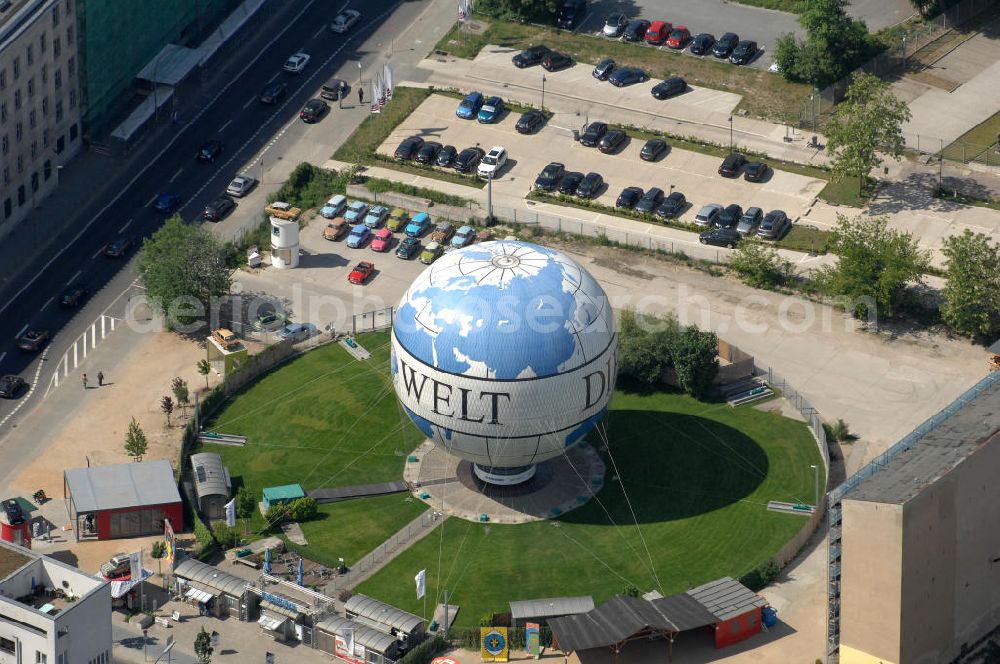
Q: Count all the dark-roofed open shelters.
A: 1